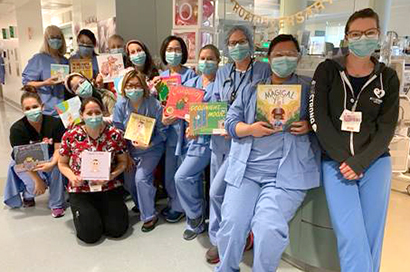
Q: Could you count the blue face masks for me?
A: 13